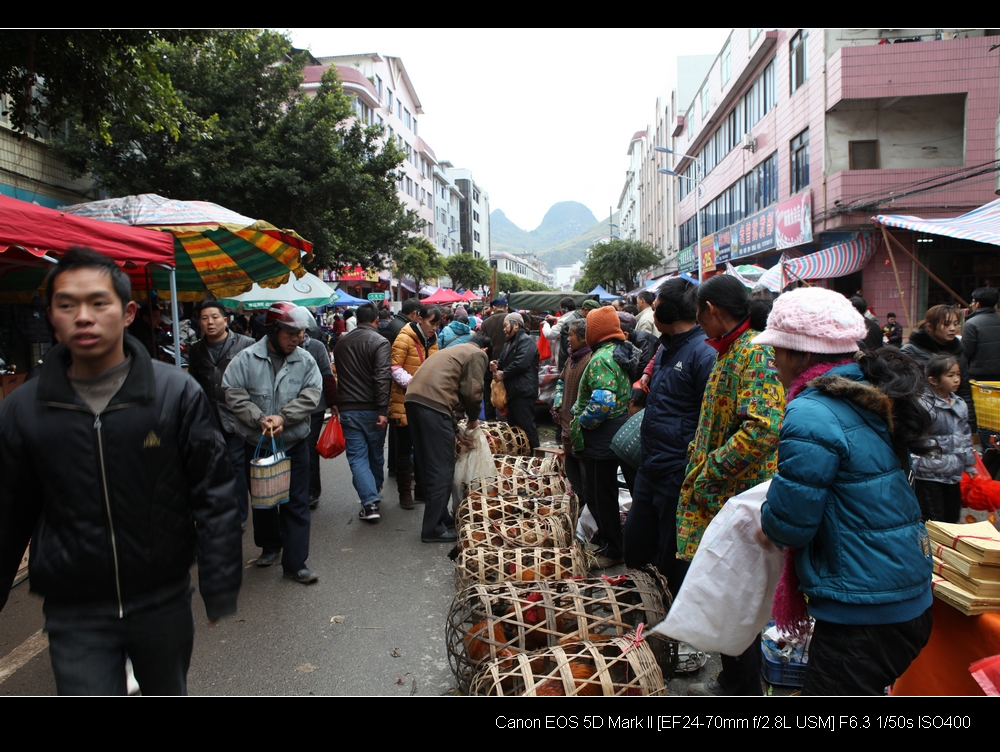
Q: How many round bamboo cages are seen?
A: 8